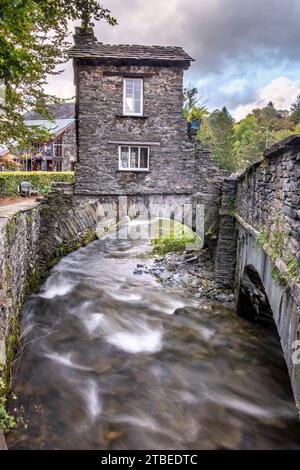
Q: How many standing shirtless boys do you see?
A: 0